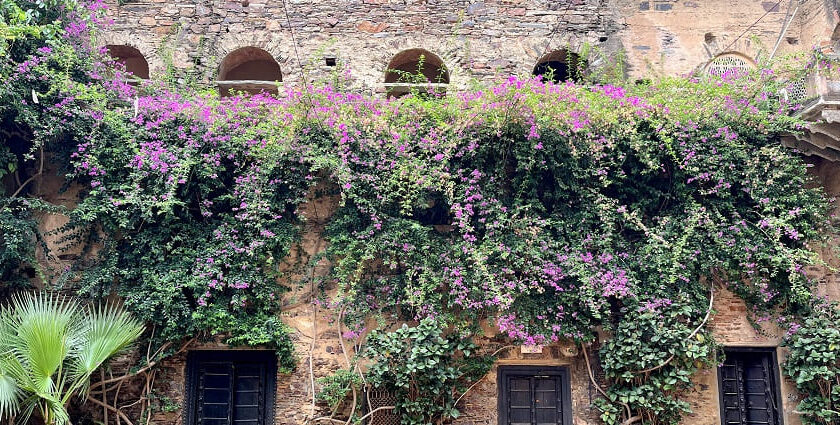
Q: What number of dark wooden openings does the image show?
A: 3